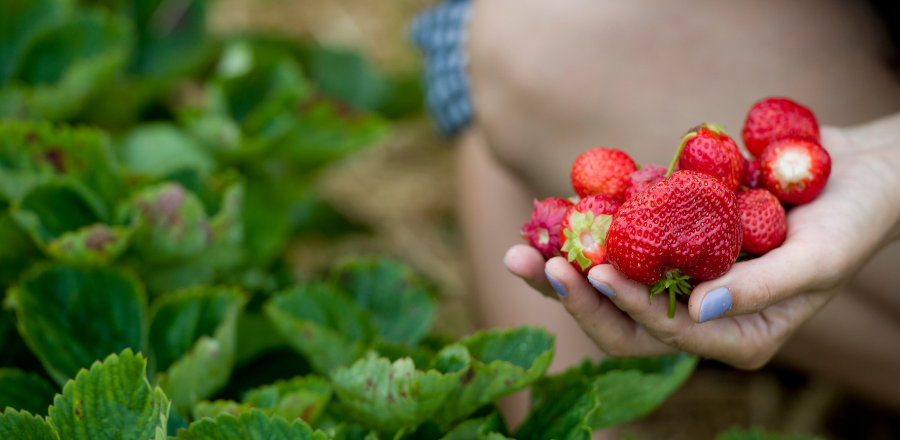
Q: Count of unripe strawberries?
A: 0